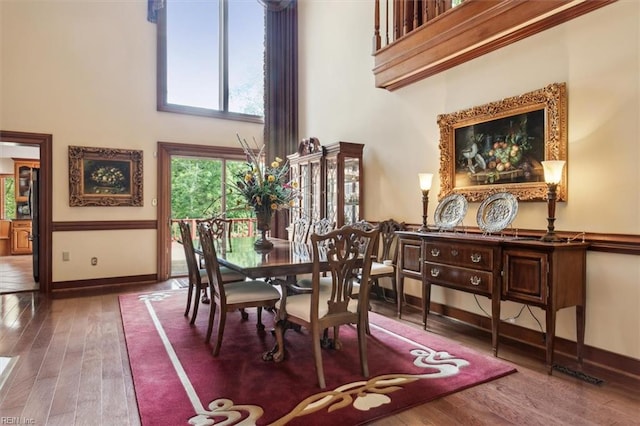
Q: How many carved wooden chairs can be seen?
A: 8